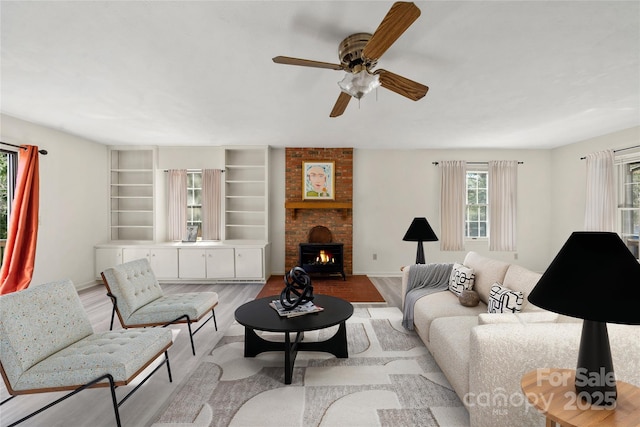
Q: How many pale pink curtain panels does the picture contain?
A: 5